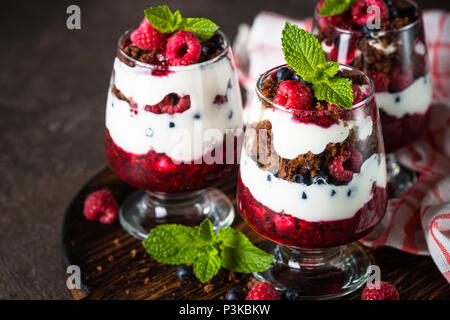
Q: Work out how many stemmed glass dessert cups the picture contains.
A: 3